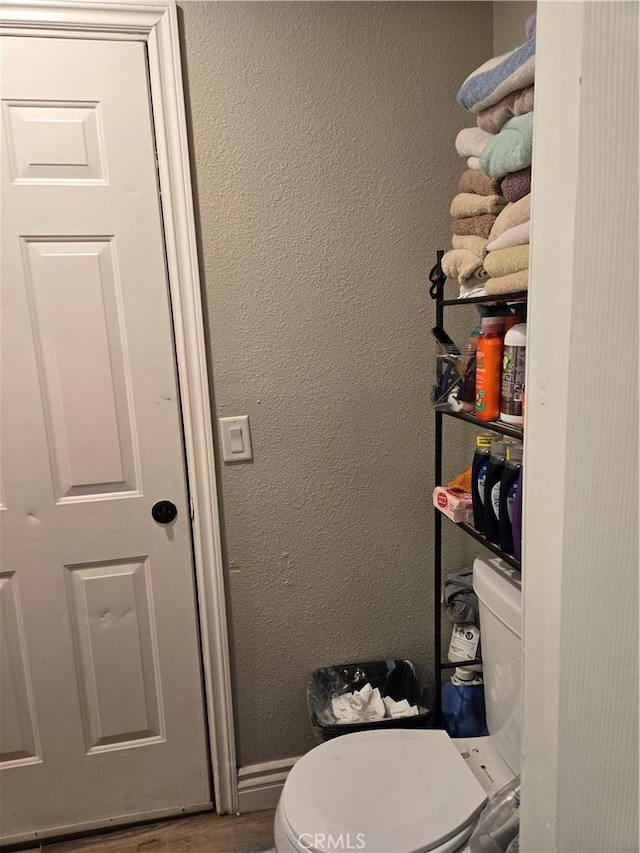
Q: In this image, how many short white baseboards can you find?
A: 1